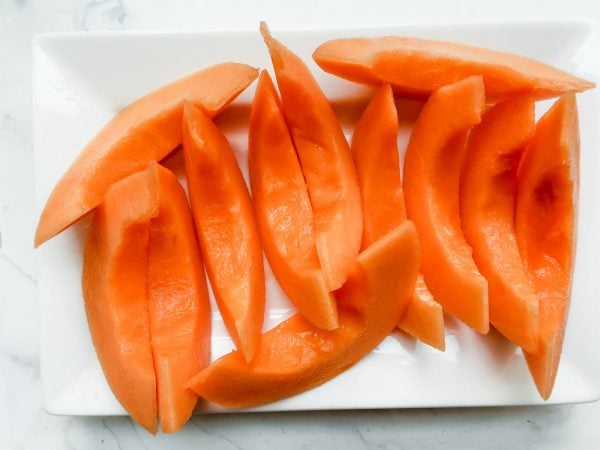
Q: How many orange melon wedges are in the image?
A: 12